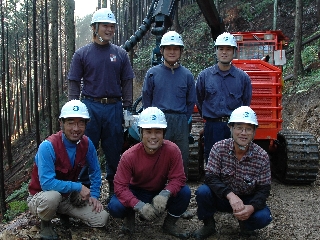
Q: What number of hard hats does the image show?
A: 6